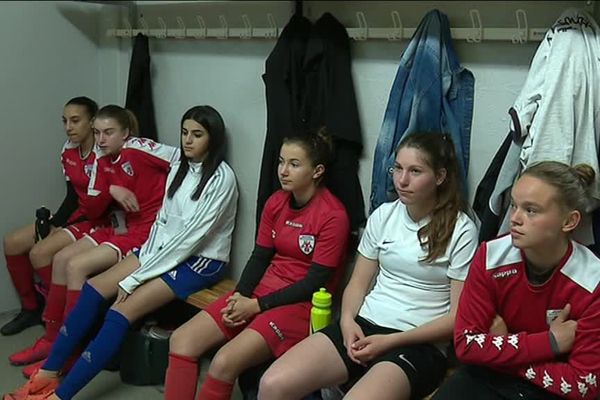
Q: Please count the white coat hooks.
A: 12